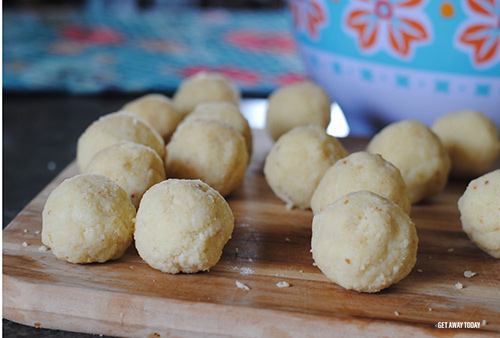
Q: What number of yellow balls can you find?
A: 15